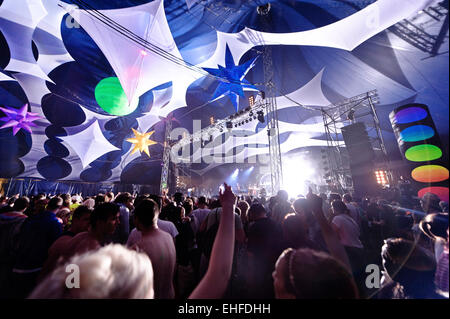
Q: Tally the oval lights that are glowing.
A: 5